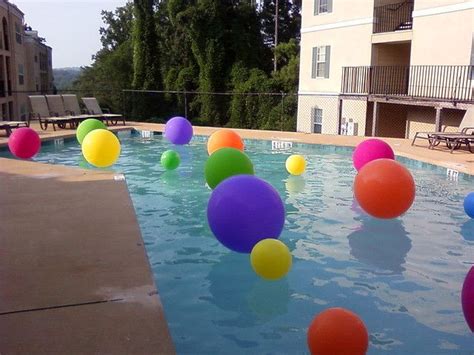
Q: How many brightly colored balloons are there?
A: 15